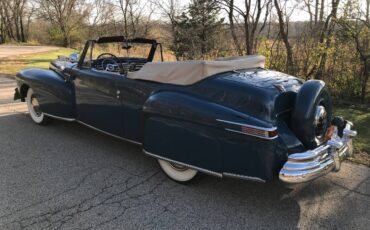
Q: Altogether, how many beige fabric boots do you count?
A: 1